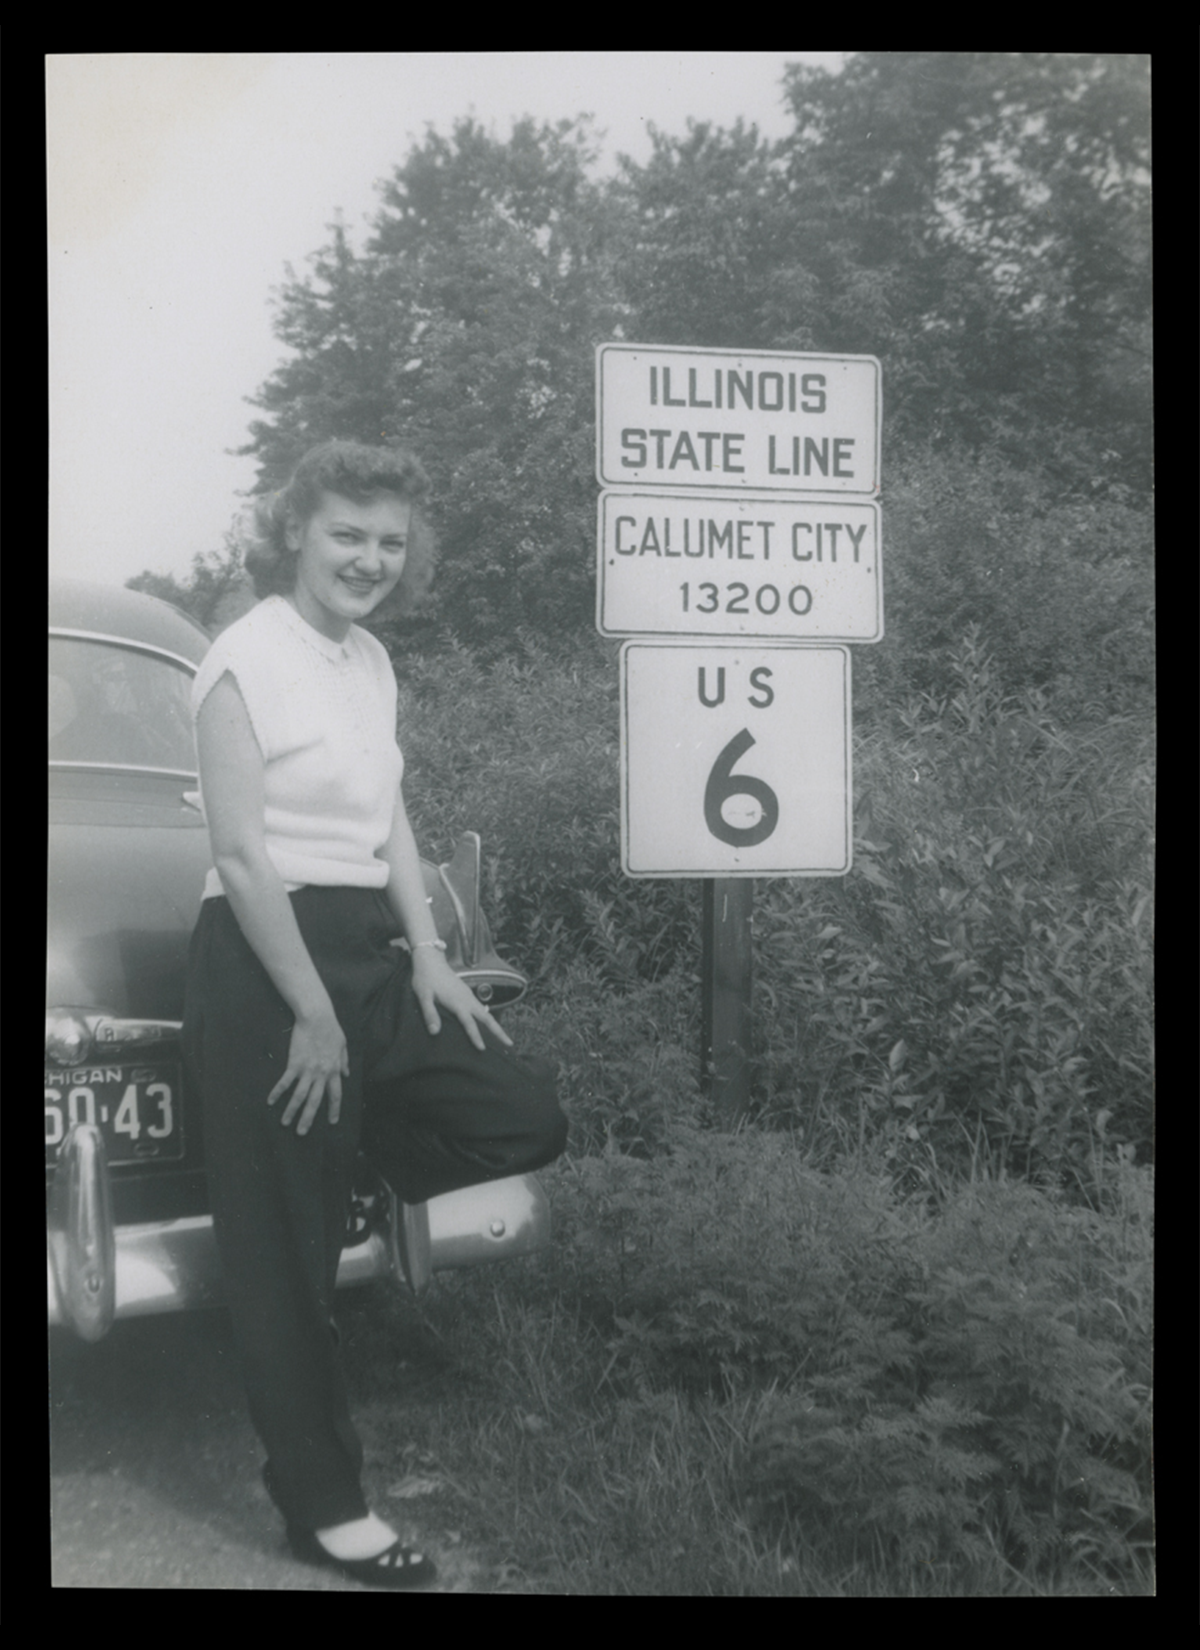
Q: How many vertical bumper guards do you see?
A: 2